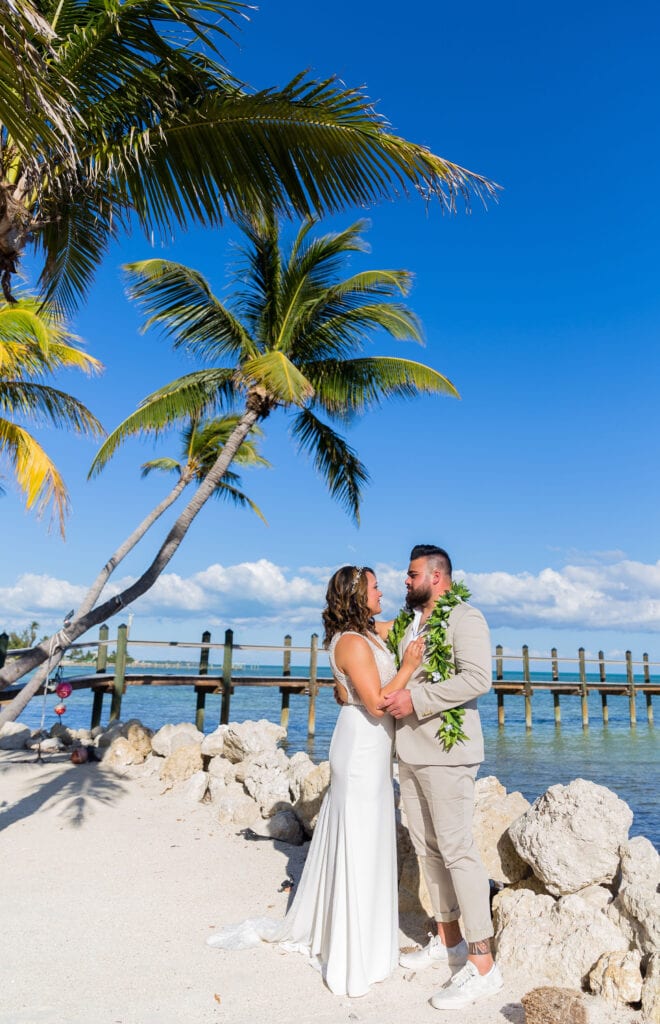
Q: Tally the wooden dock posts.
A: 14